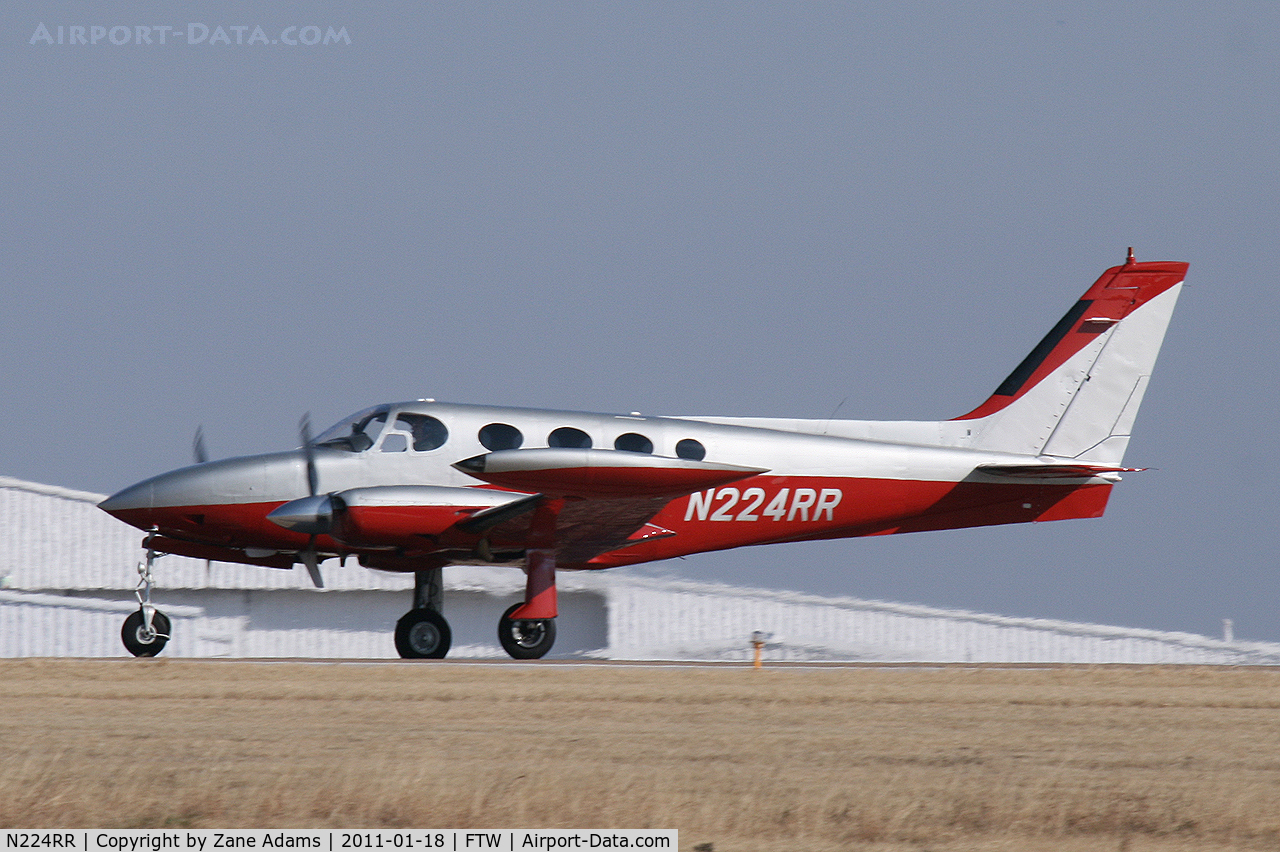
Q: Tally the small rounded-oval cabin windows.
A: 4